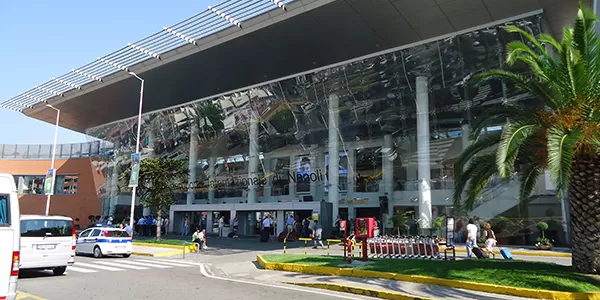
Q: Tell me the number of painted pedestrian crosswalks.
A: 1